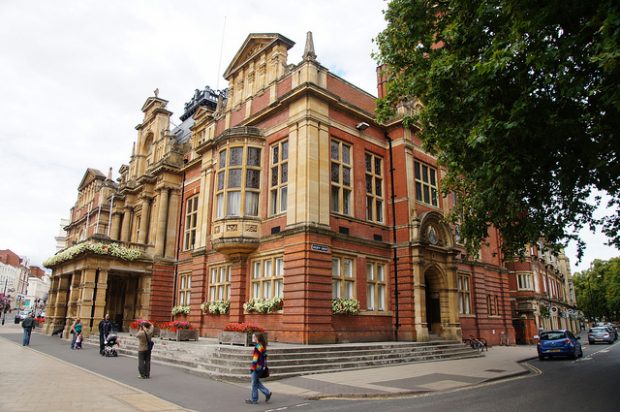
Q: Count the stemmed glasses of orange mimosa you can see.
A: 0